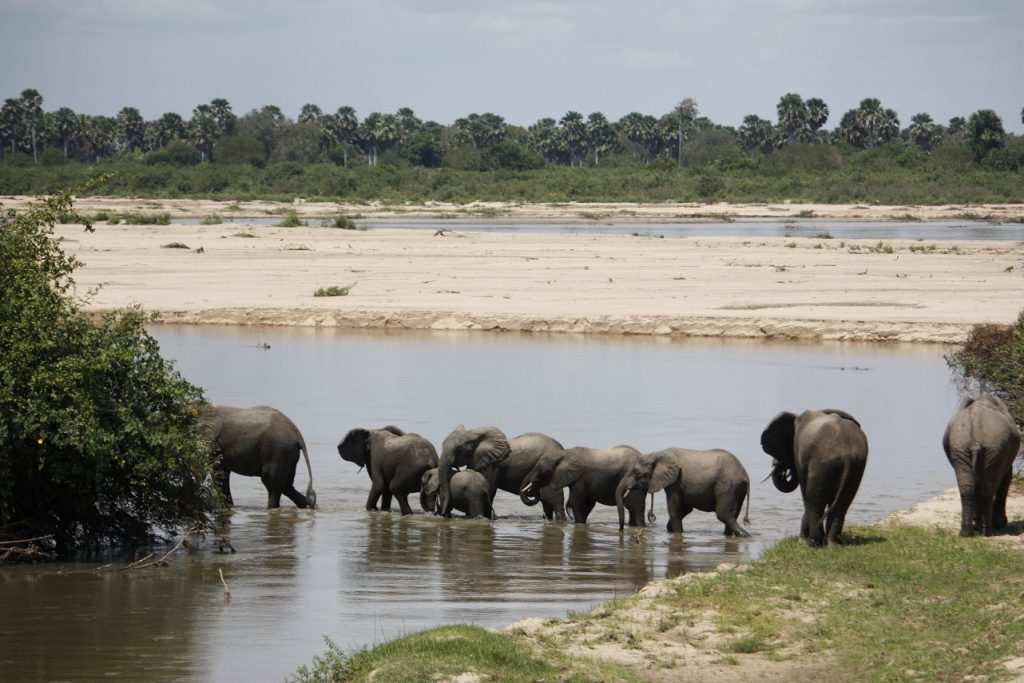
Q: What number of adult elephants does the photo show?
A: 7